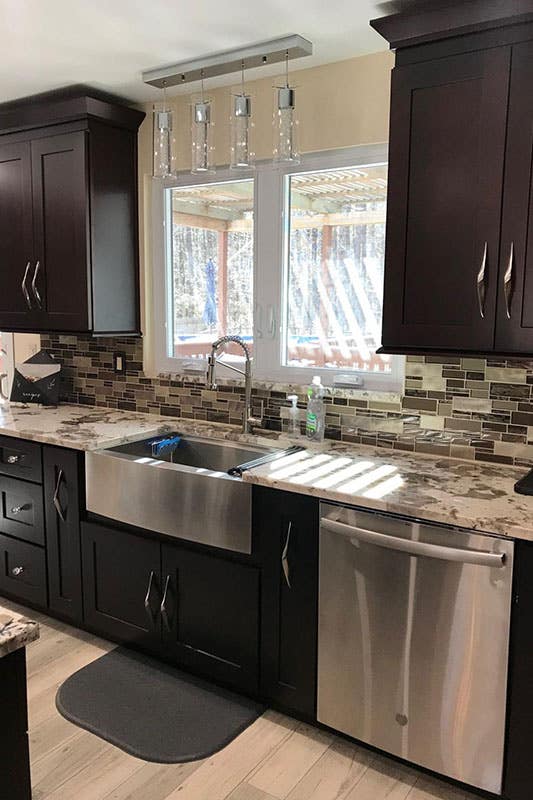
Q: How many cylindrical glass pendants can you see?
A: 4